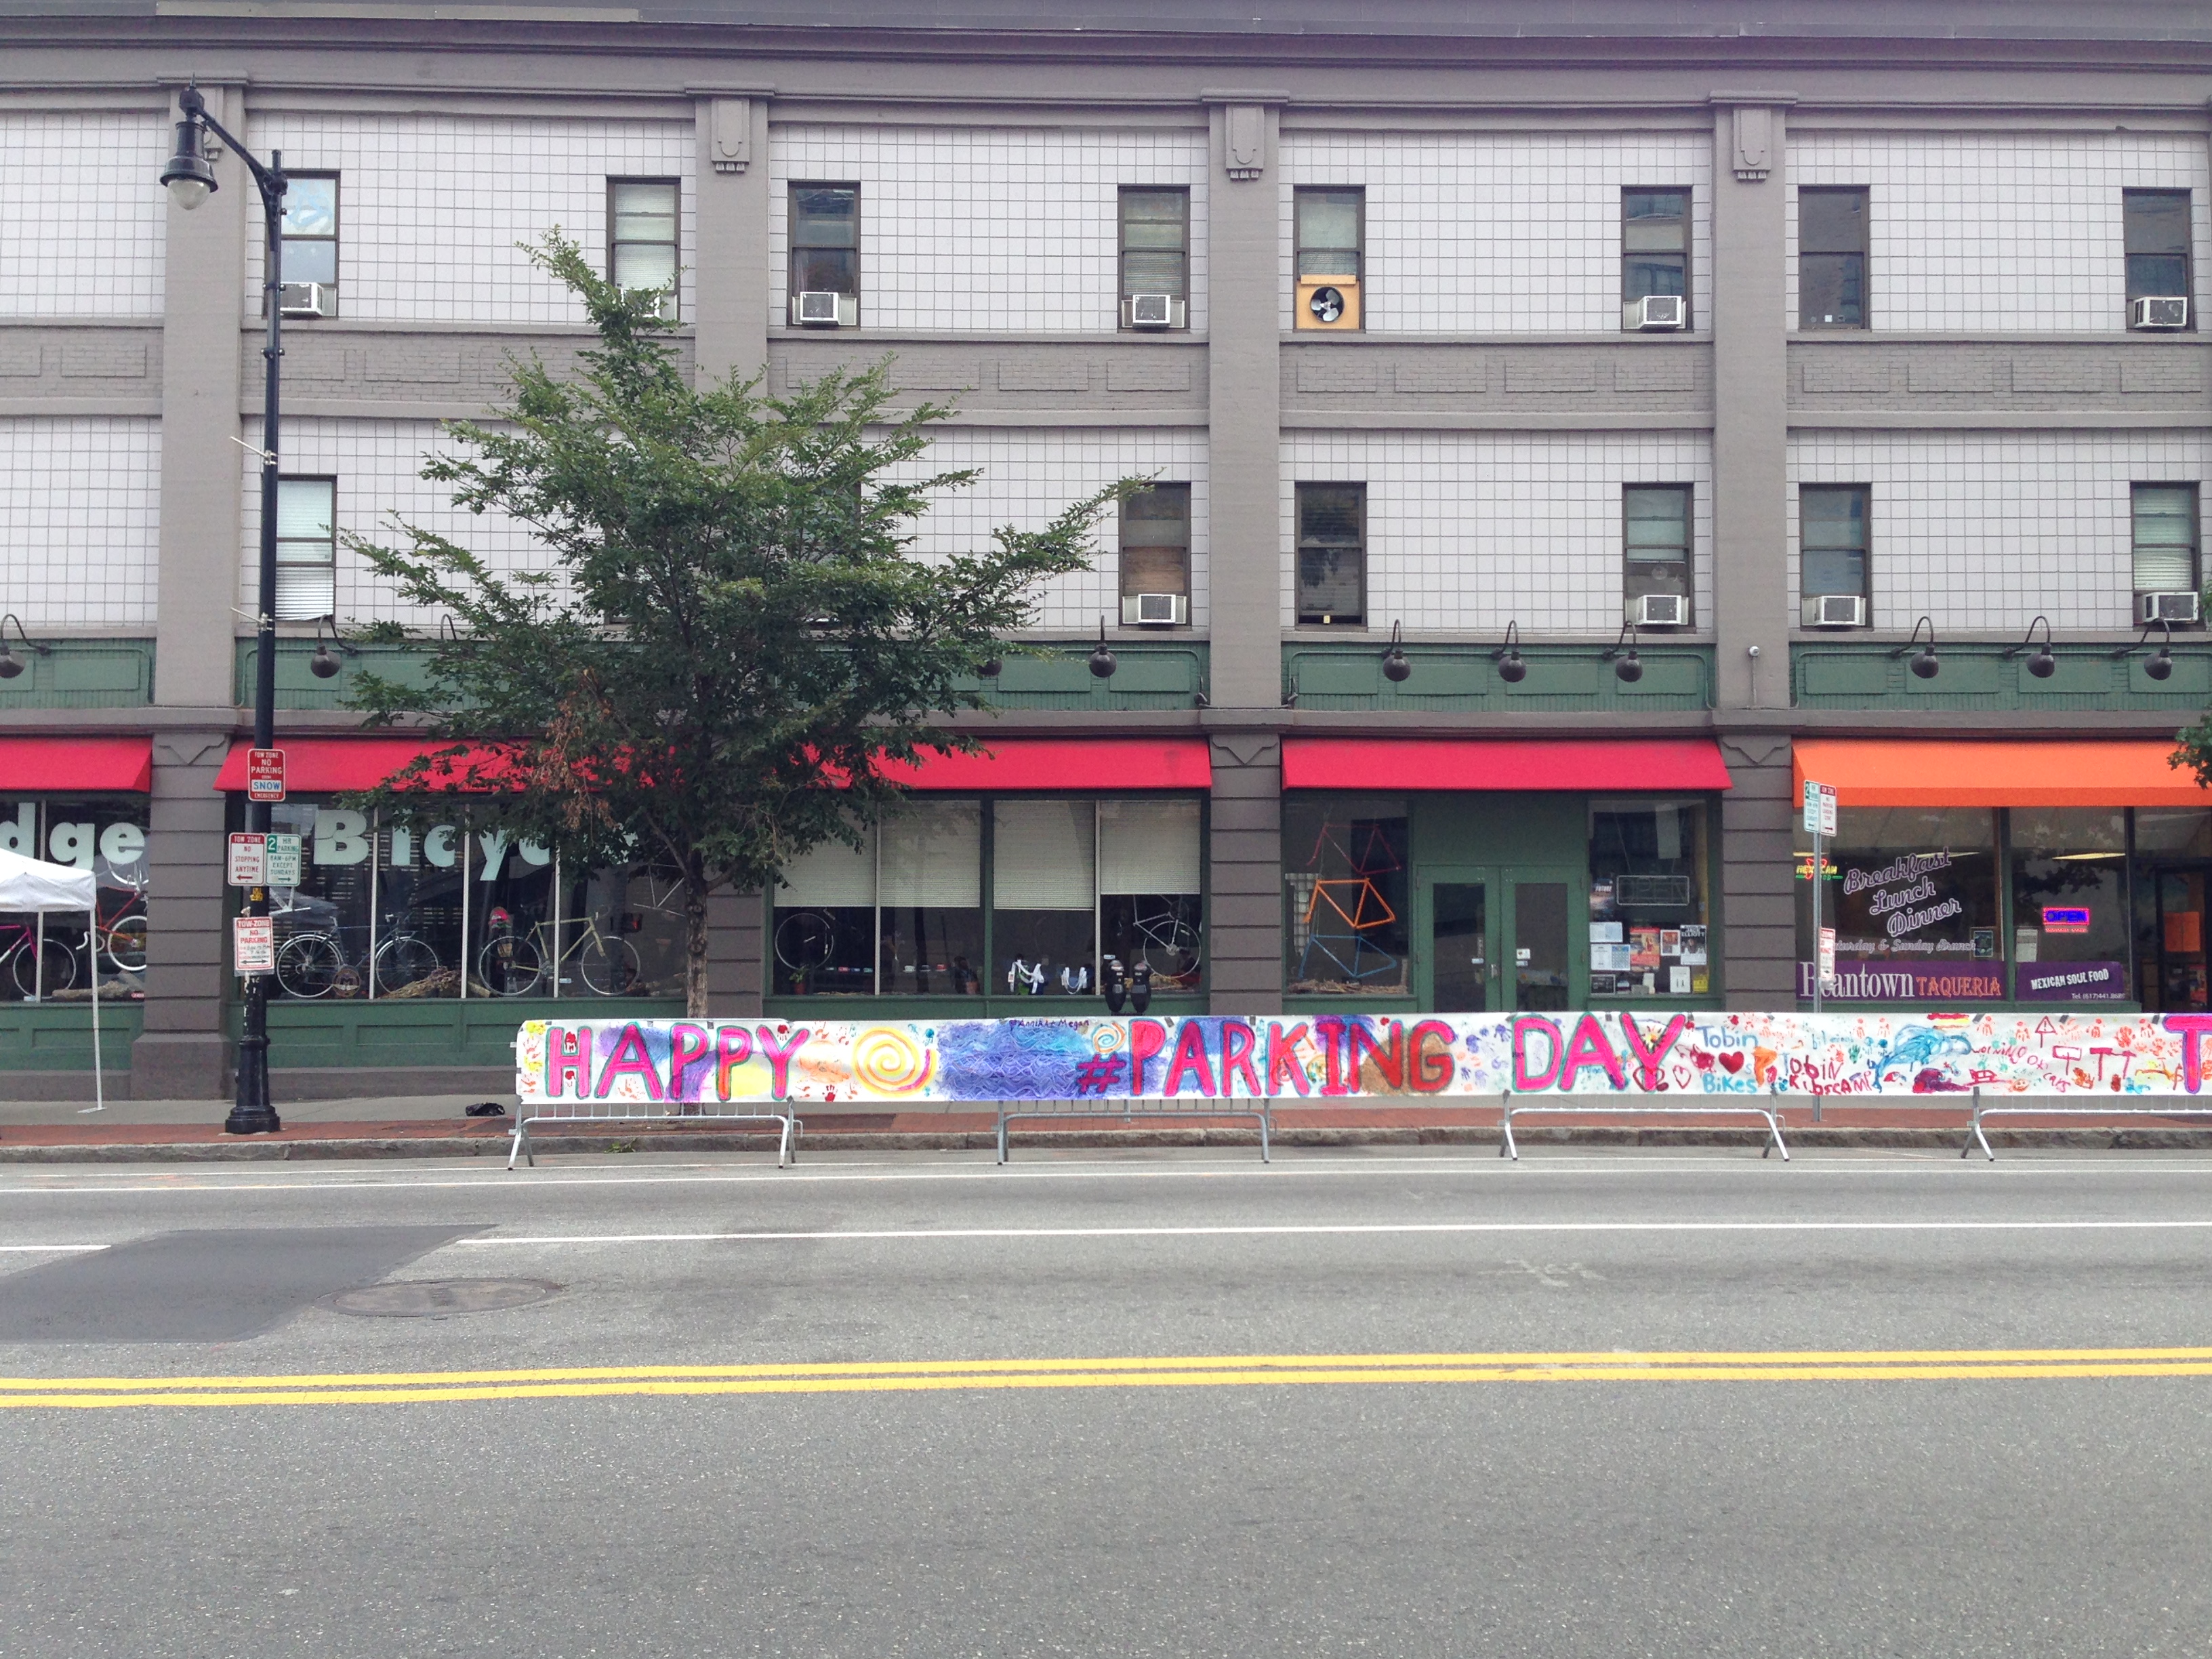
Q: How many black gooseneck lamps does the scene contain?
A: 11